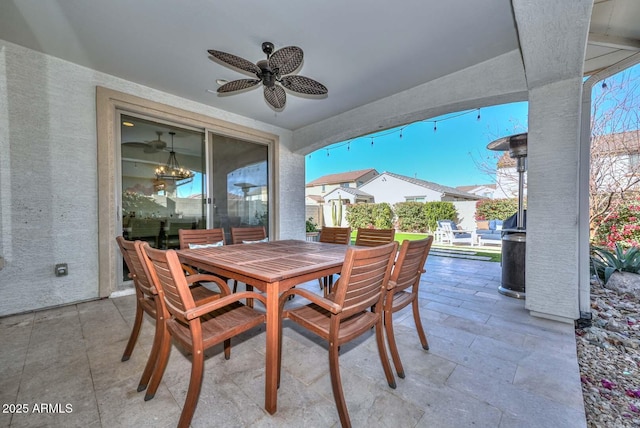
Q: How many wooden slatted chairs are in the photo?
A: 8